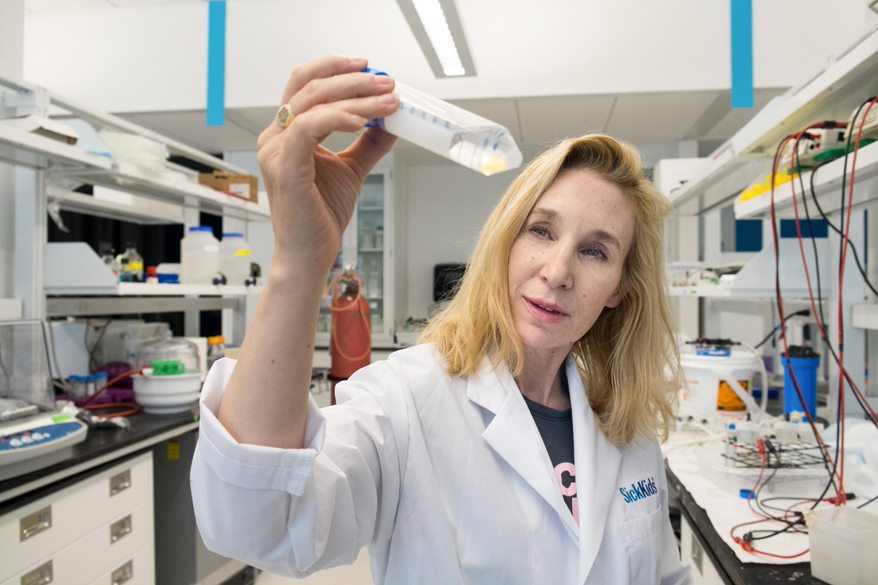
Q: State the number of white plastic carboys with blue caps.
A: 2